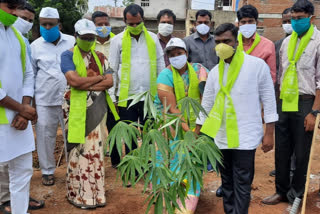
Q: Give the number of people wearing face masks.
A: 13